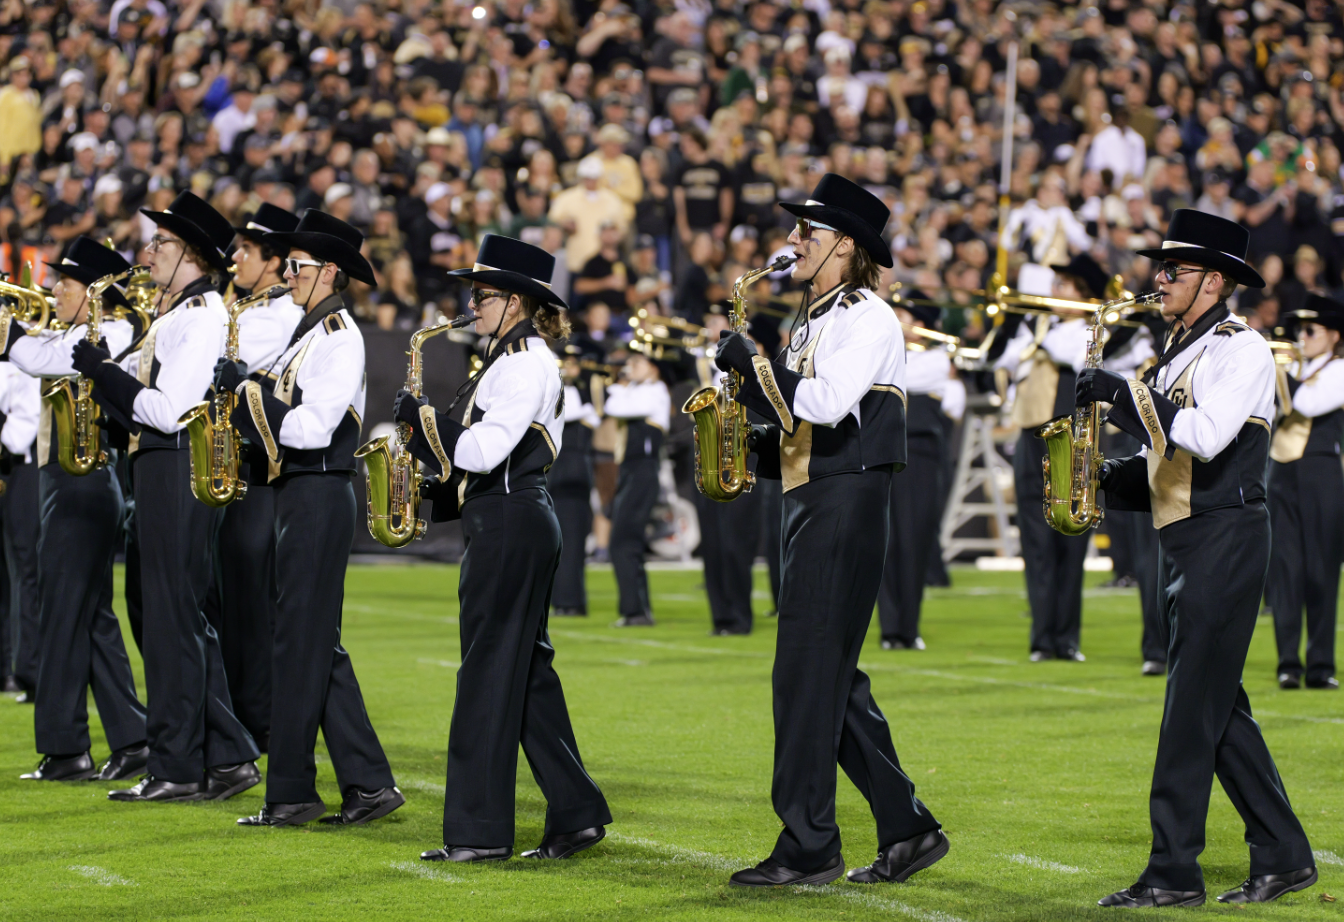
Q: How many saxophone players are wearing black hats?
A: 5